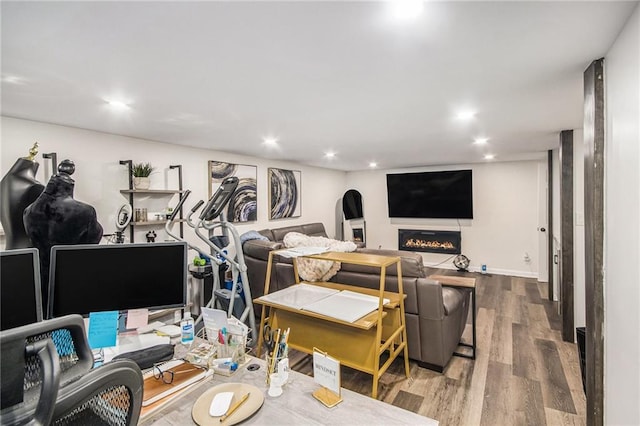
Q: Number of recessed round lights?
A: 8